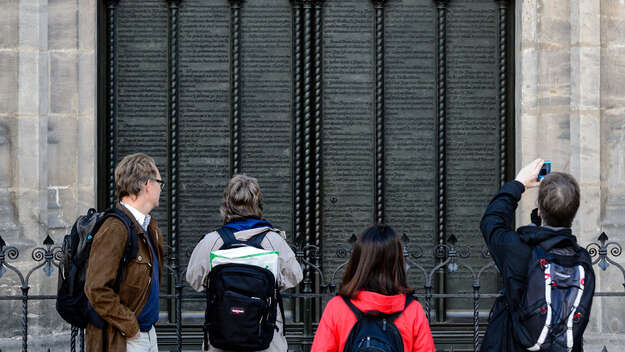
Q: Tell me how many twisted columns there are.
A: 9